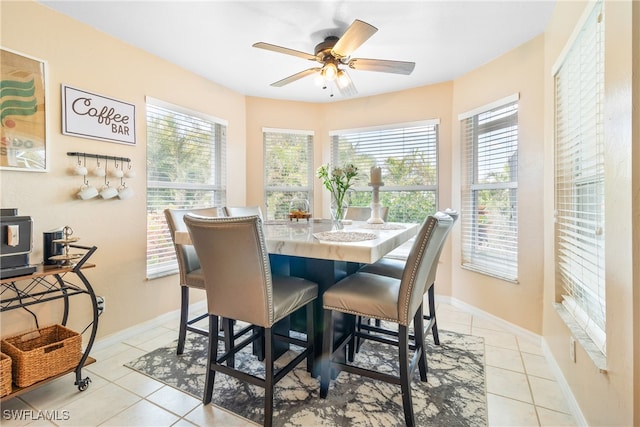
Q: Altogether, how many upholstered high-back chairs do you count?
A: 6